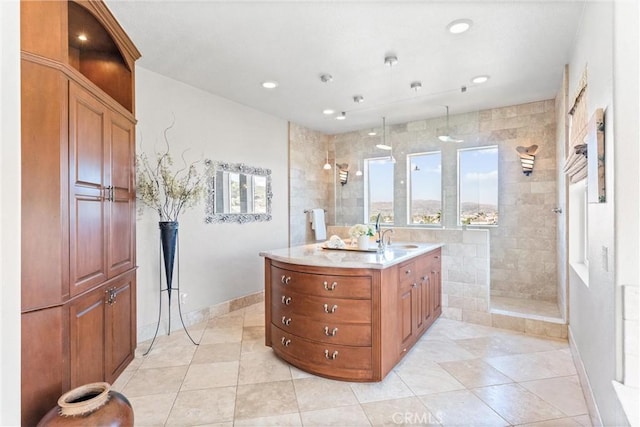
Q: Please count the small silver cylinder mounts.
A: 4